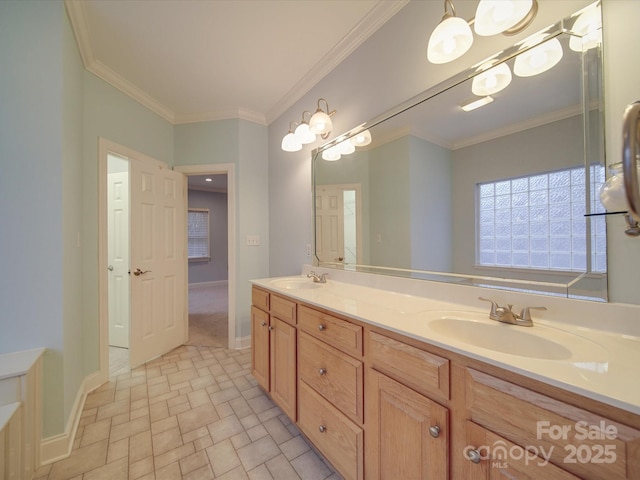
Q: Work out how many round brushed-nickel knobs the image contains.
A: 7